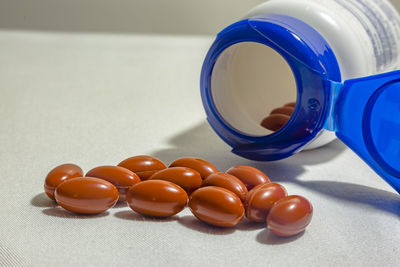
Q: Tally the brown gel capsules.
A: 15